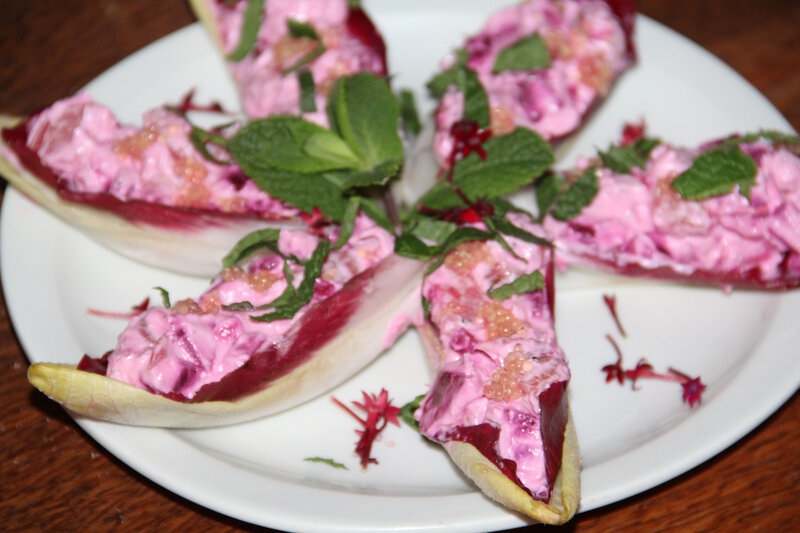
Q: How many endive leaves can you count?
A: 6